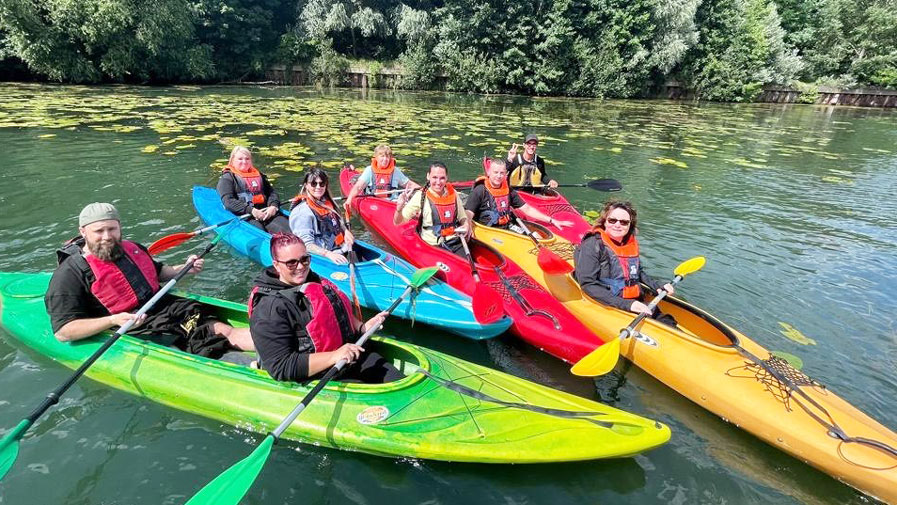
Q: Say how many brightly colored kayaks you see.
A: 5